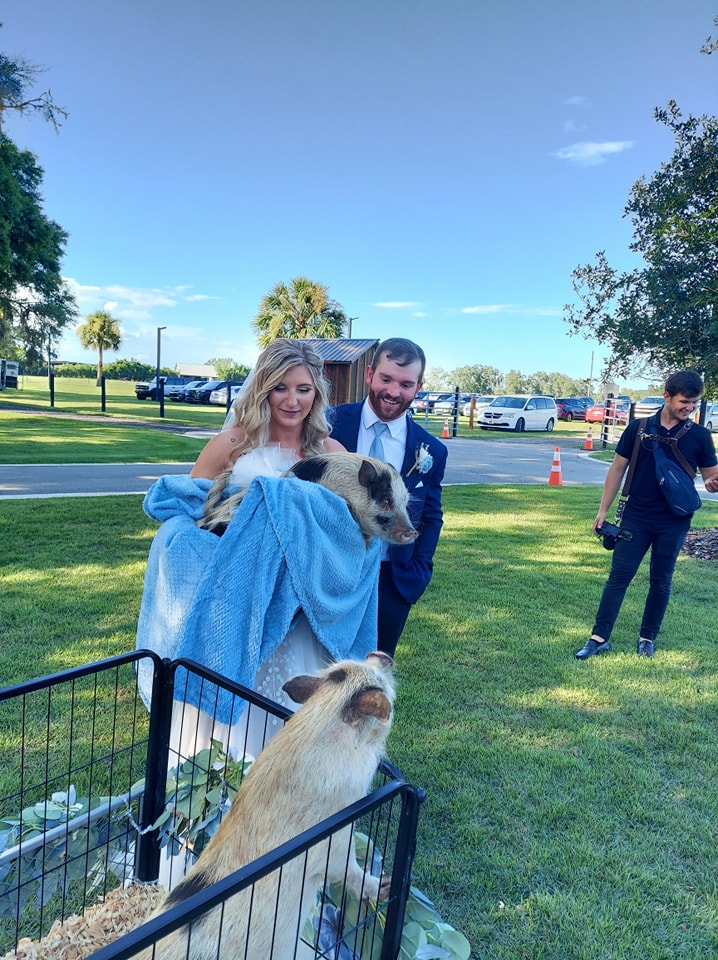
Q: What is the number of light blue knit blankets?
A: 1